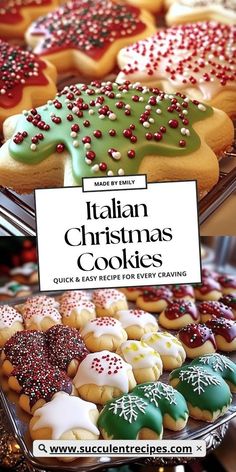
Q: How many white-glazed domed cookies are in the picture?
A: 12